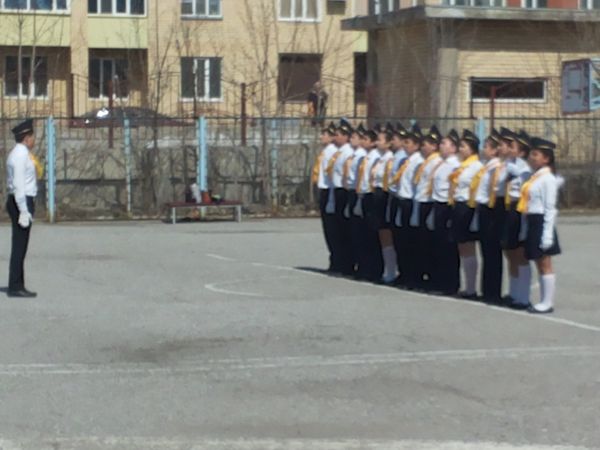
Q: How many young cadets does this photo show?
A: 15